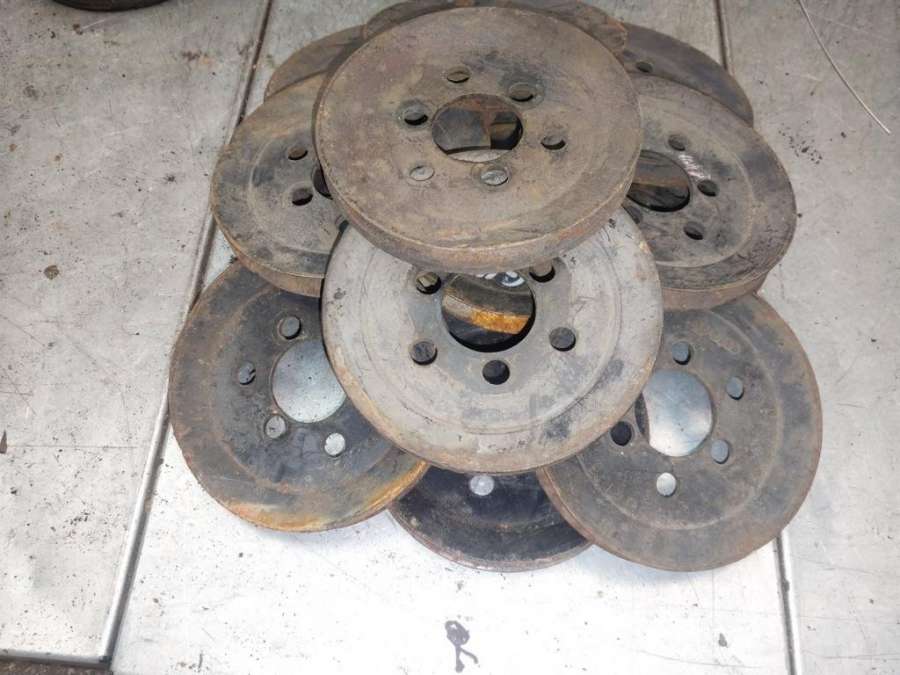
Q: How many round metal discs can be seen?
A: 10